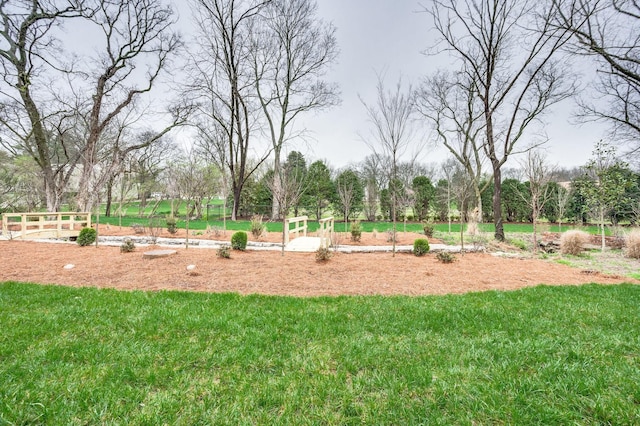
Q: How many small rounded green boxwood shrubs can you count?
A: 3